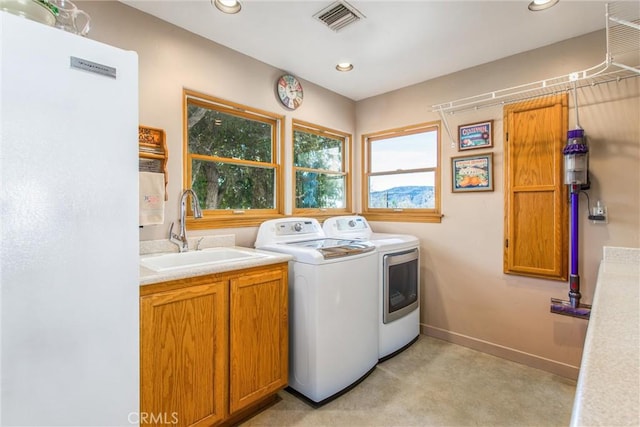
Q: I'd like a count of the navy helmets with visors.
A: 0